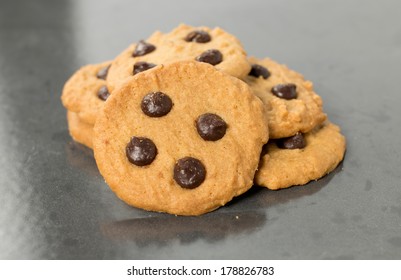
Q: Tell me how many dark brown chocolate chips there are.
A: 13